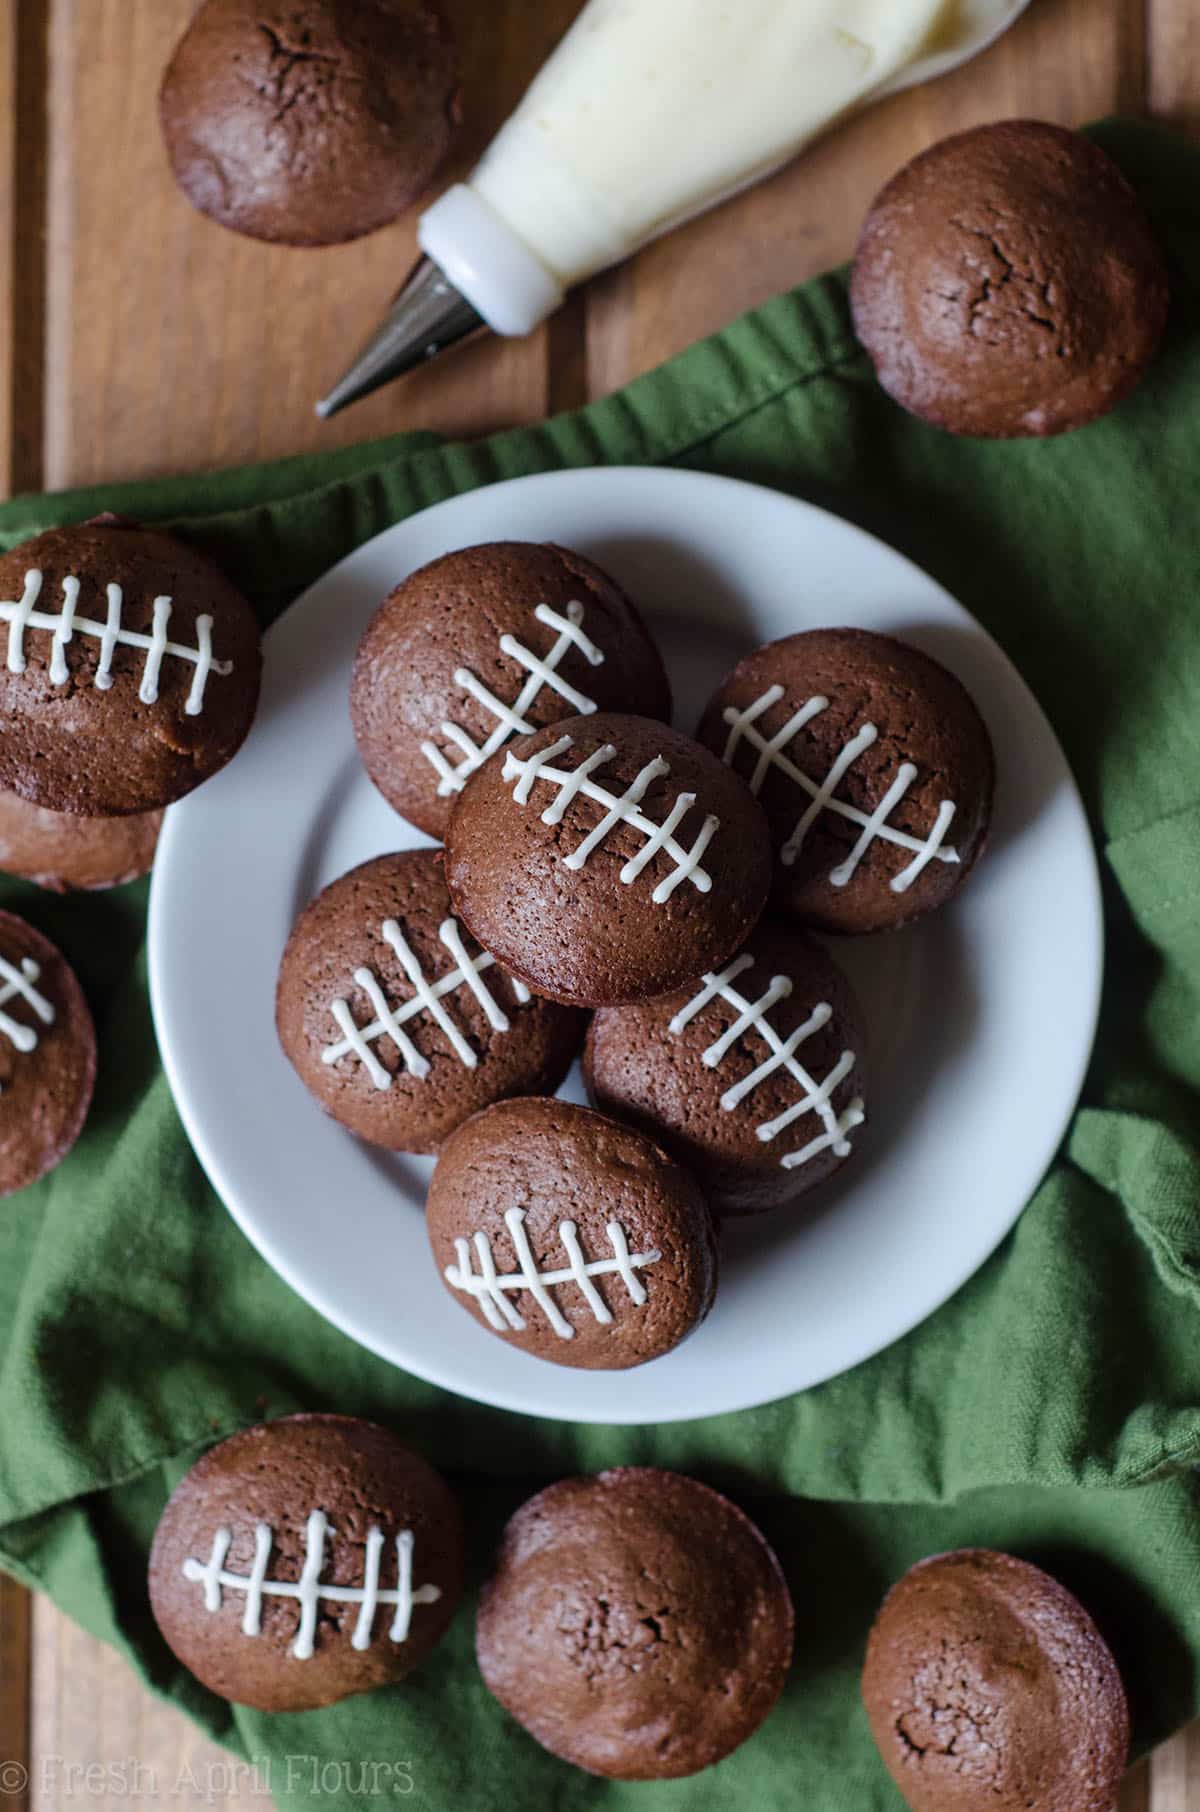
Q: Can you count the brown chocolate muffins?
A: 14